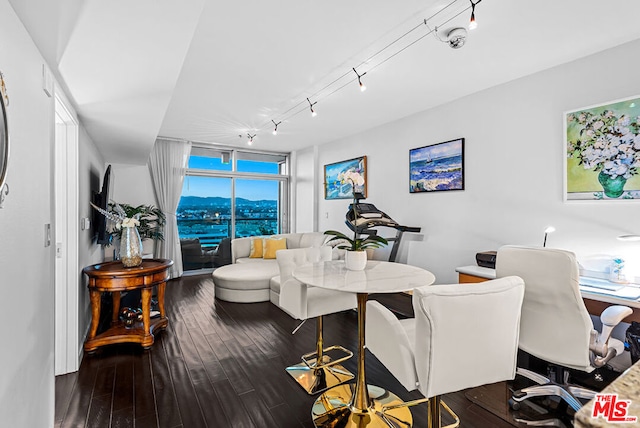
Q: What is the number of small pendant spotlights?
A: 5